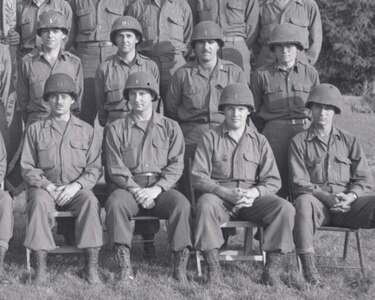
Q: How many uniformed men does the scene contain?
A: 13